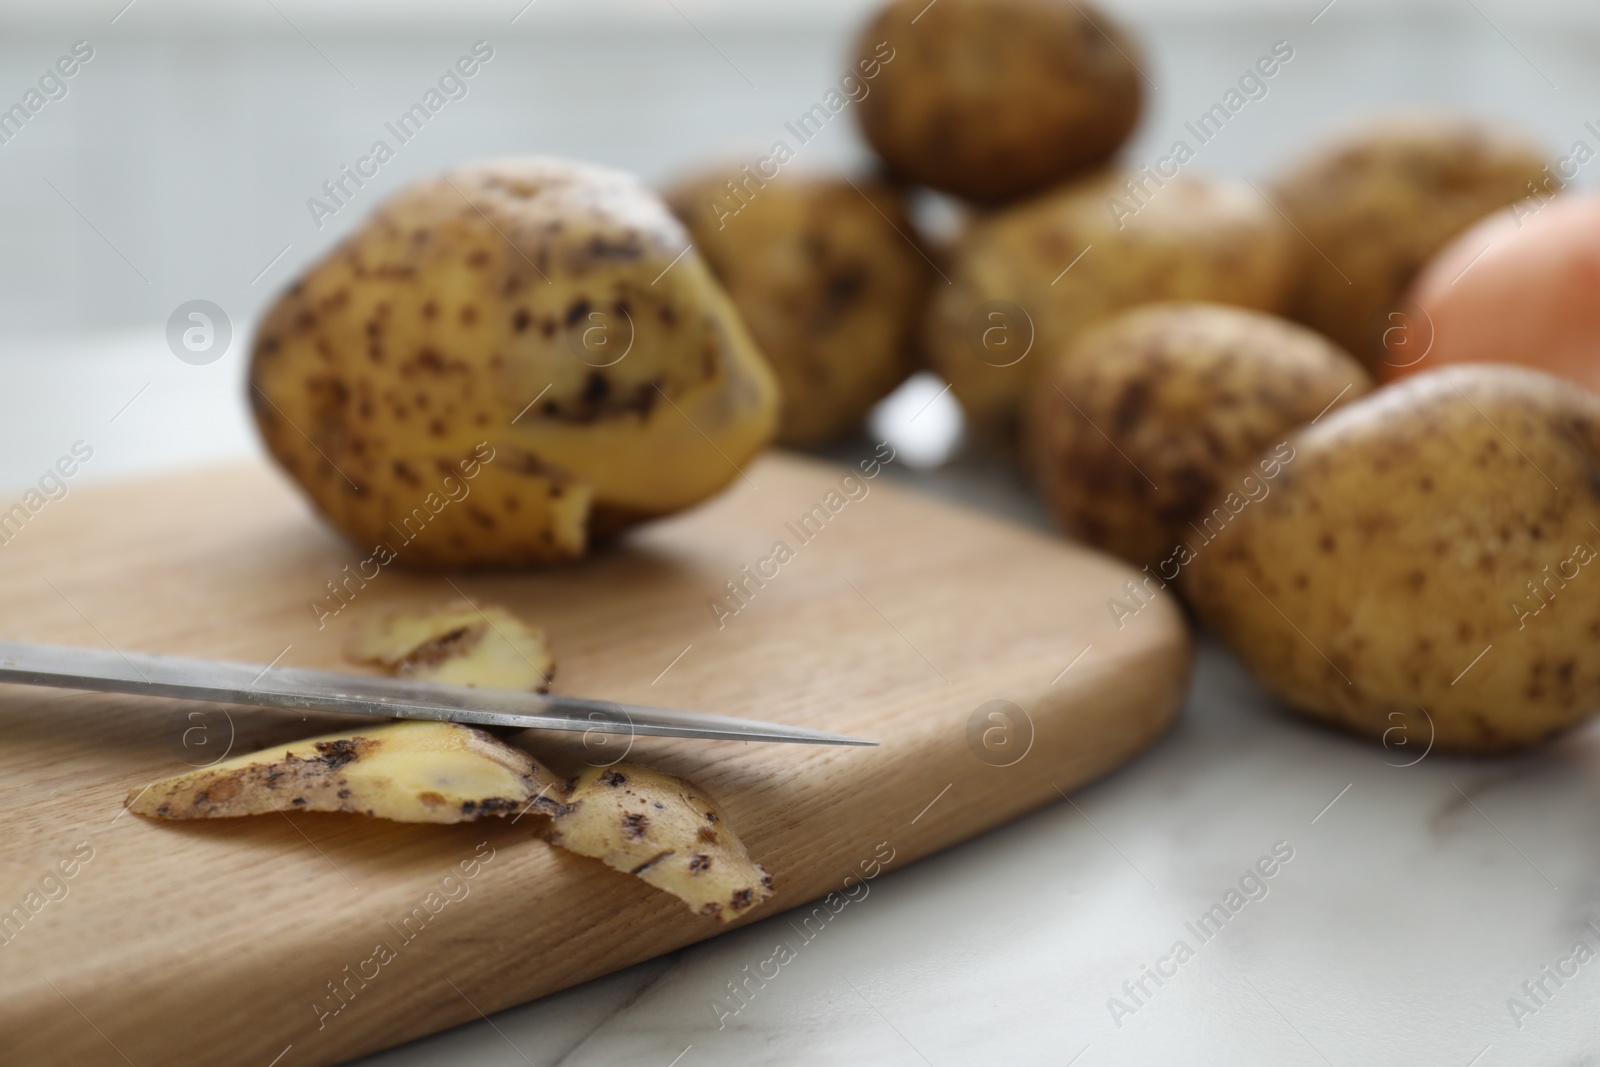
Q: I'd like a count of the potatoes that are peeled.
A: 1